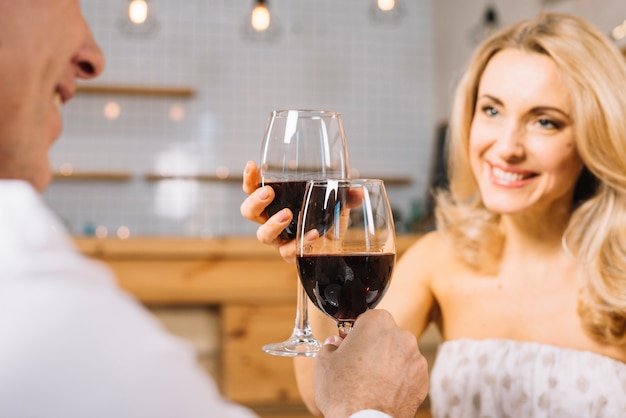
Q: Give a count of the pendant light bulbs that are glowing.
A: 3